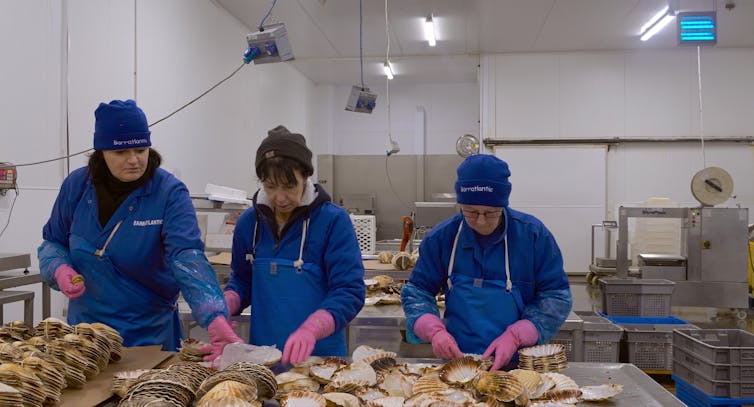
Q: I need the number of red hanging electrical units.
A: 0